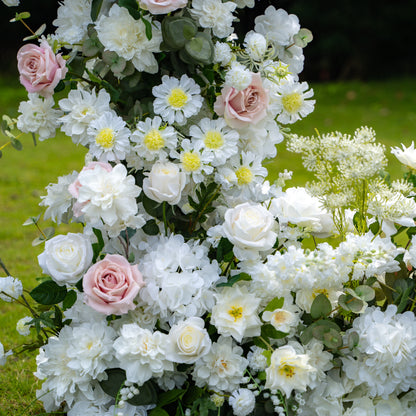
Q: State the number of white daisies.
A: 7